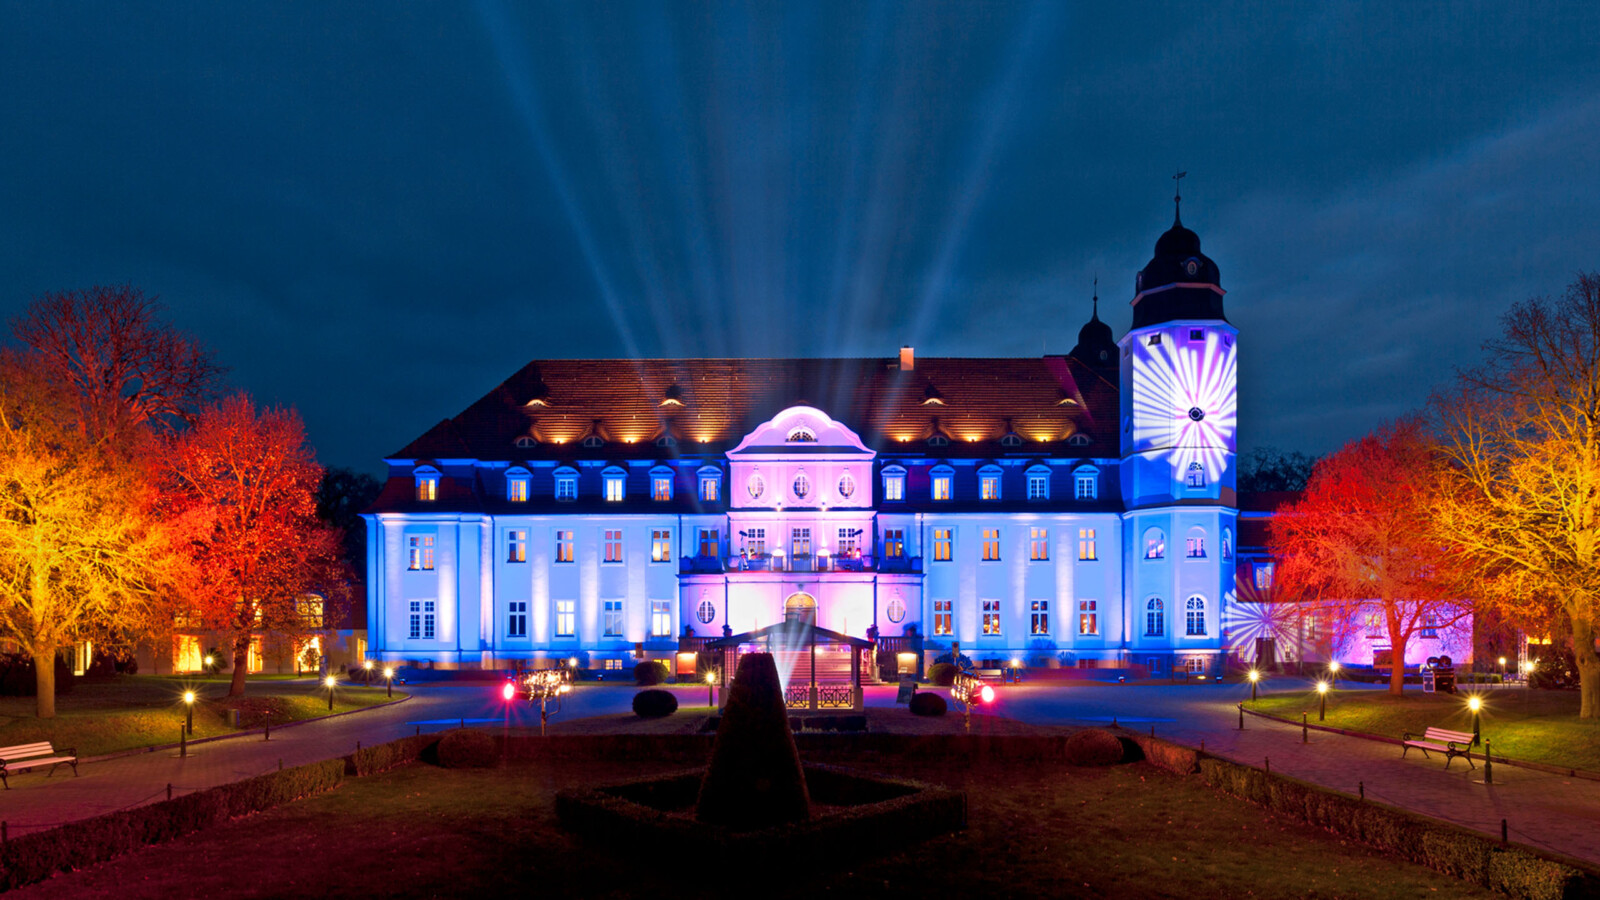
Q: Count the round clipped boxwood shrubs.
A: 6